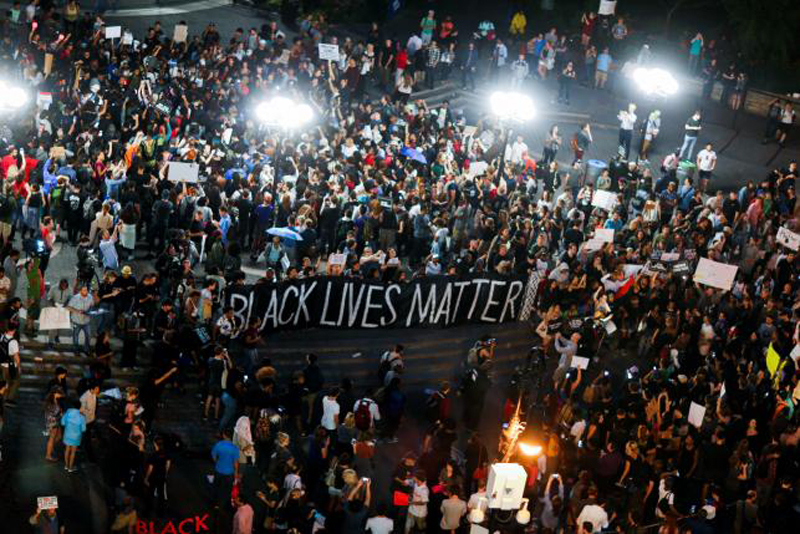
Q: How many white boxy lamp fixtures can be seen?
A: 1